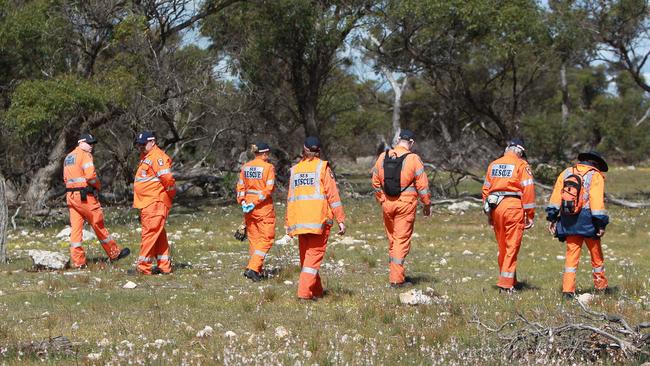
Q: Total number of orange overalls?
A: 7